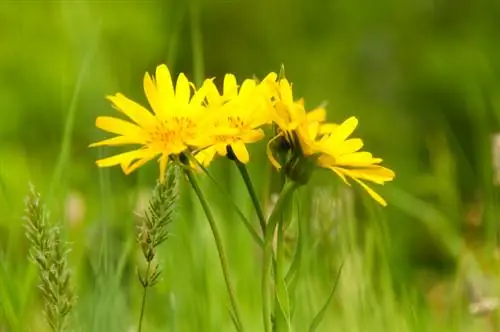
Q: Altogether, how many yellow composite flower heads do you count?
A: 4